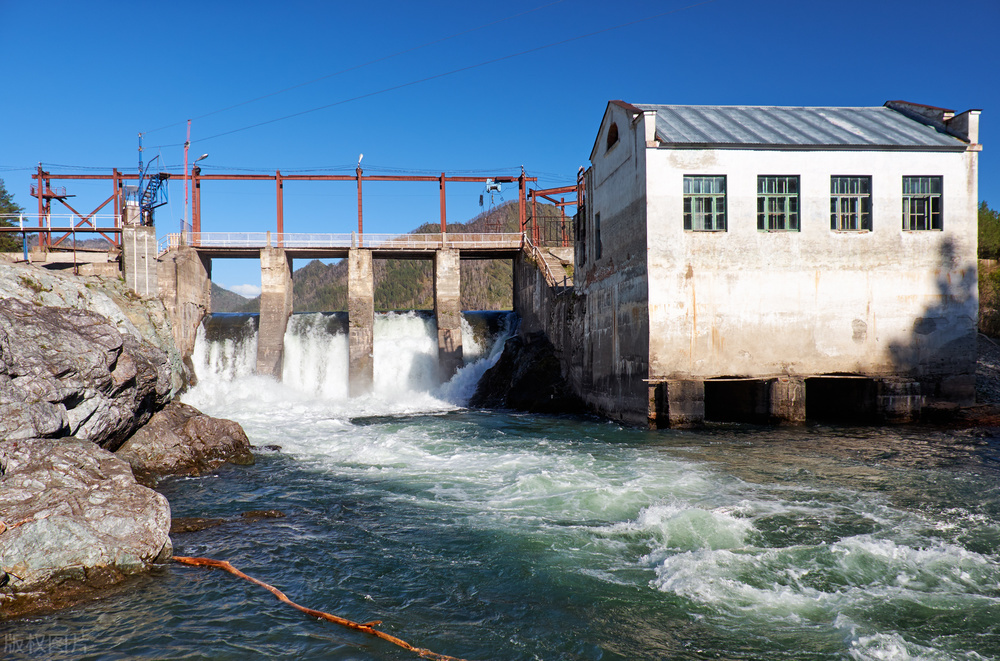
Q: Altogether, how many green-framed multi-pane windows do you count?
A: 4